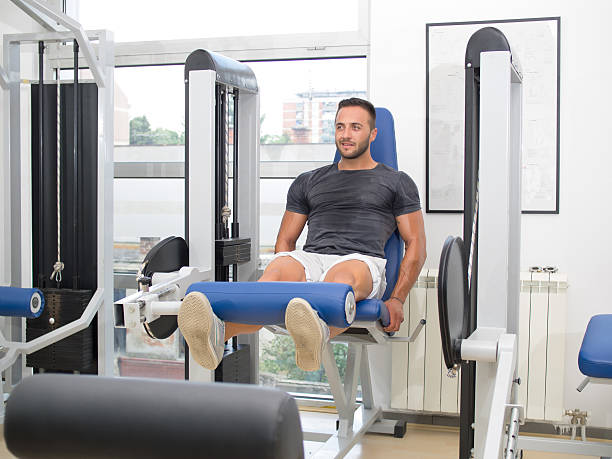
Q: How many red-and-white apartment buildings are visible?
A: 1